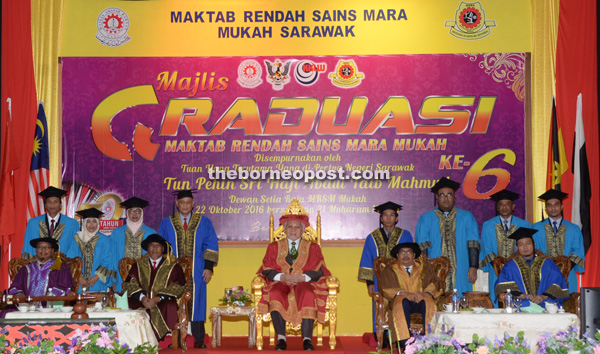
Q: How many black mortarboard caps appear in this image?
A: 9